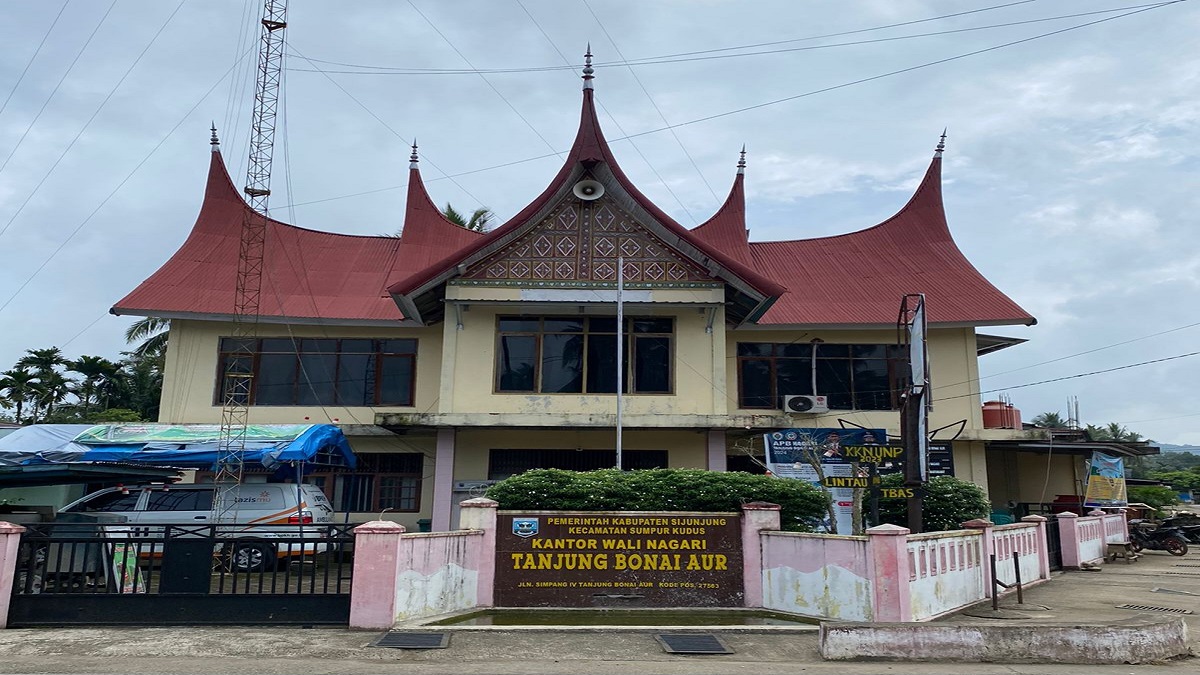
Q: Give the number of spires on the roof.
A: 5